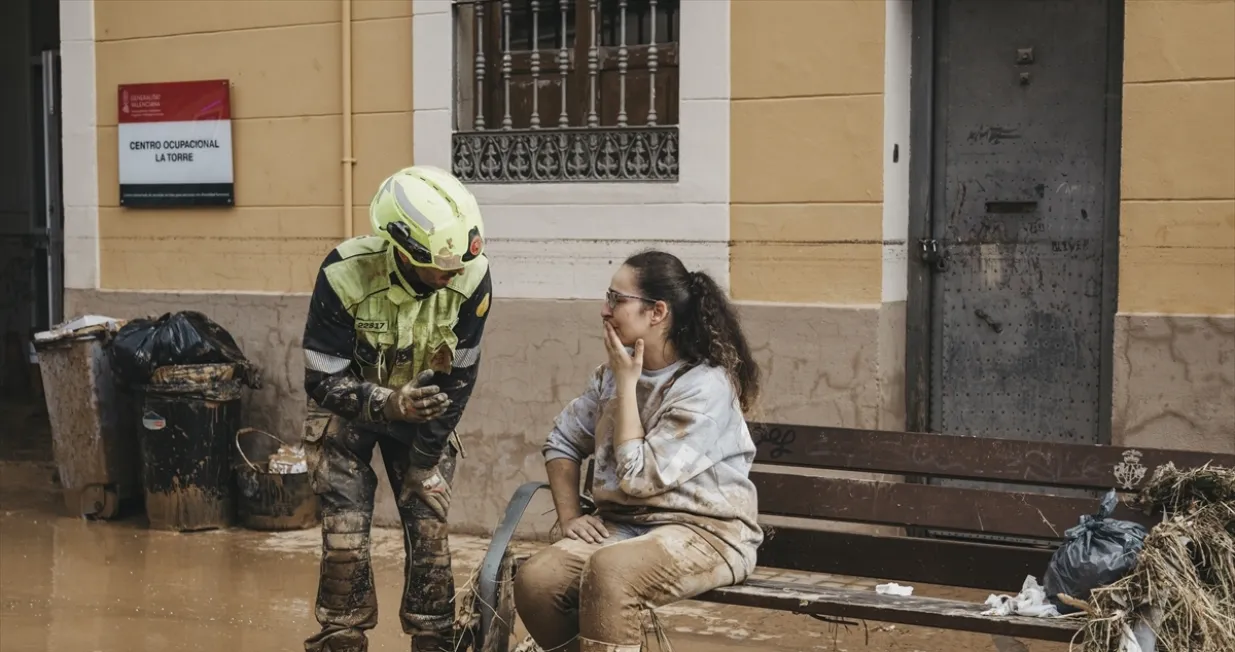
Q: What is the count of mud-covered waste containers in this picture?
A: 3